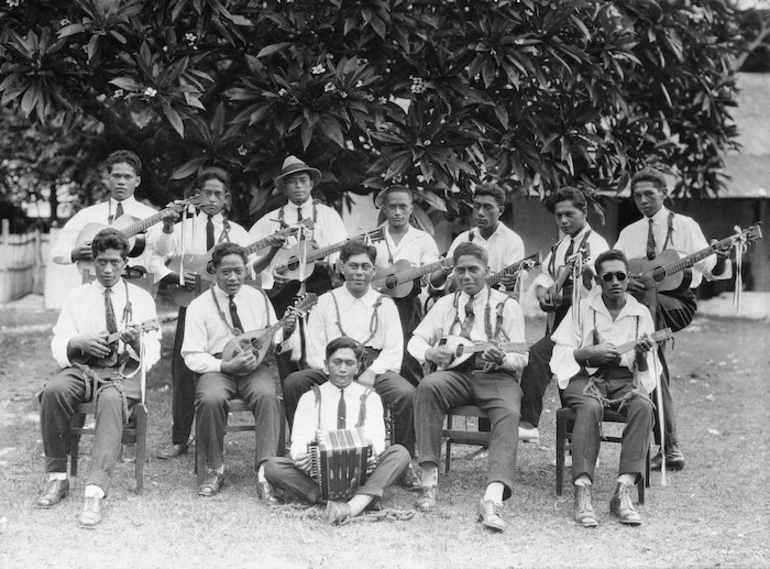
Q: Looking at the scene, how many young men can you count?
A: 13